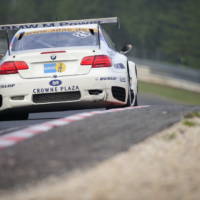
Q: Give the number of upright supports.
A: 2